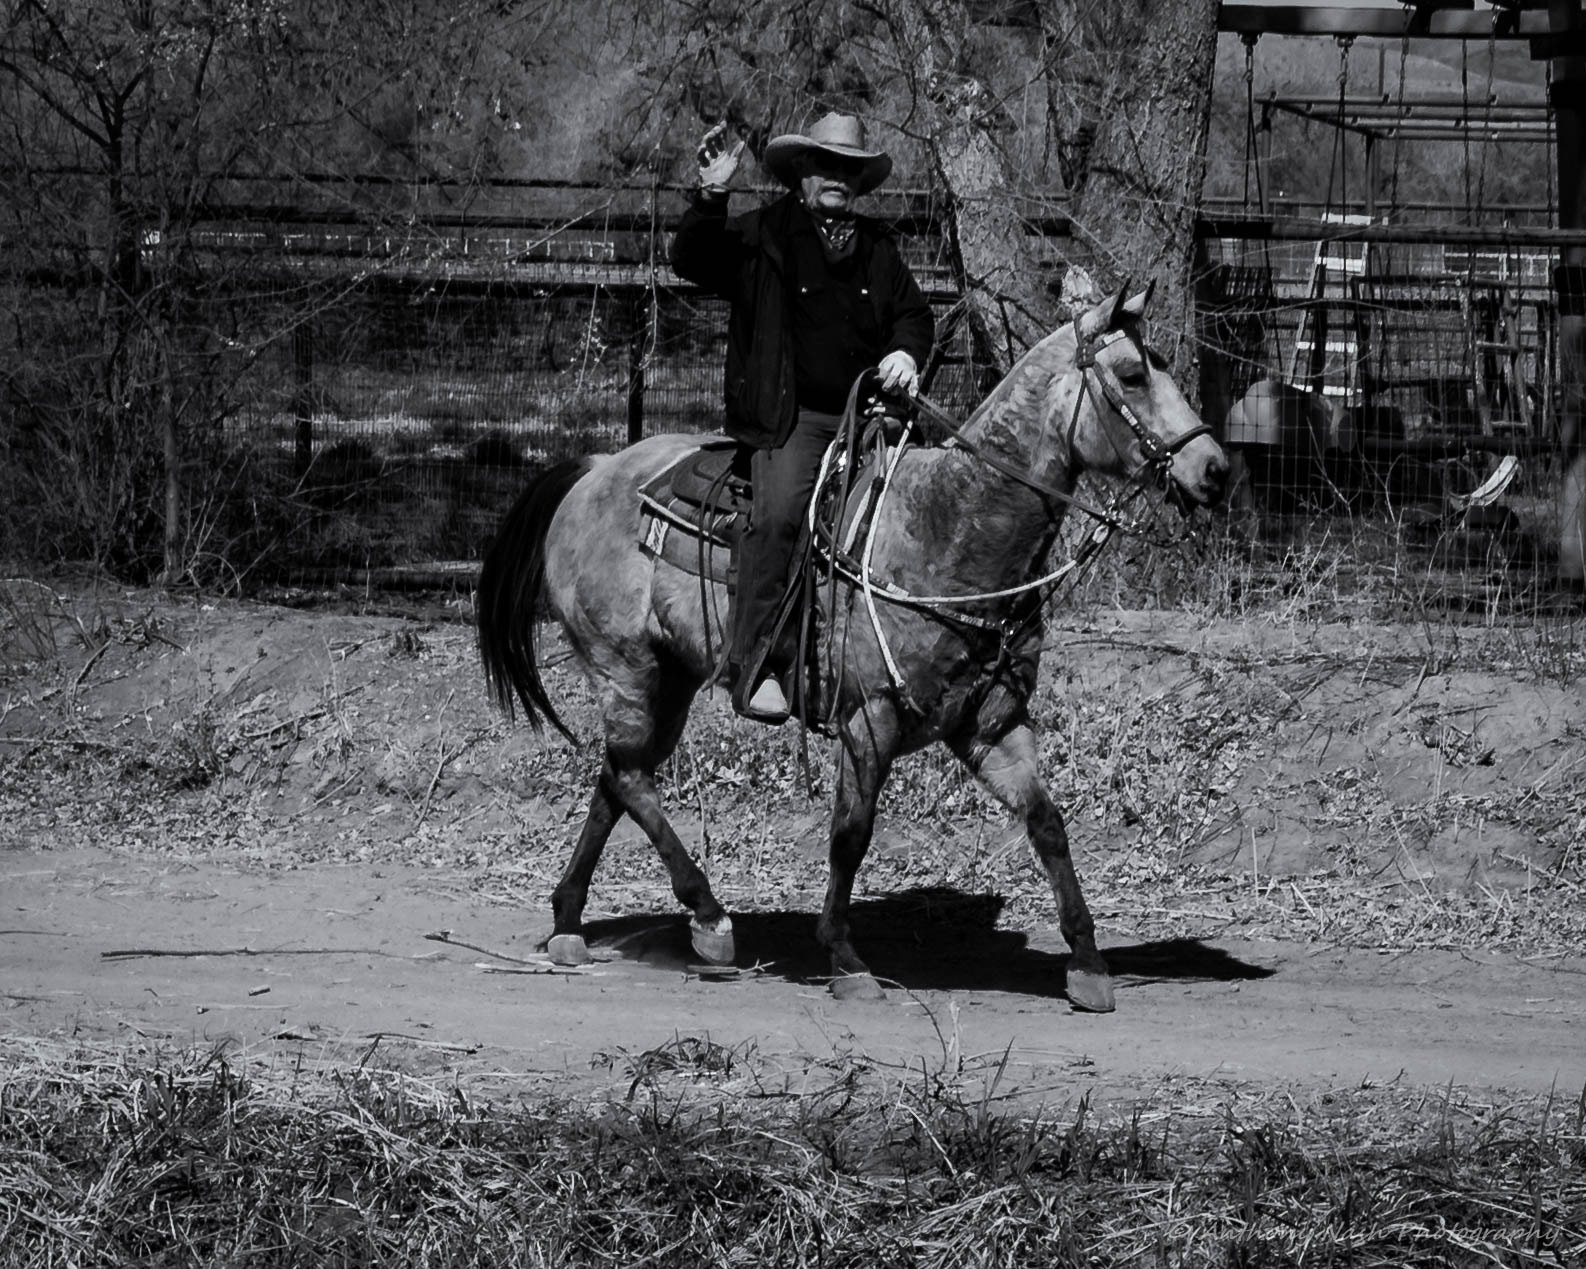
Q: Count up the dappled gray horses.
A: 1